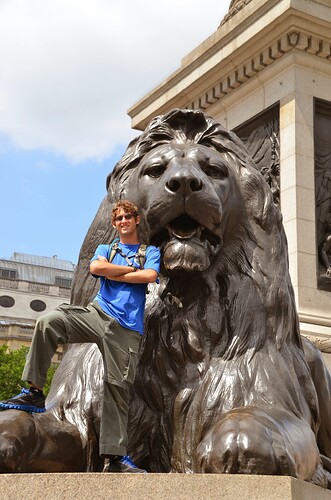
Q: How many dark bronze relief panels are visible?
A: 2